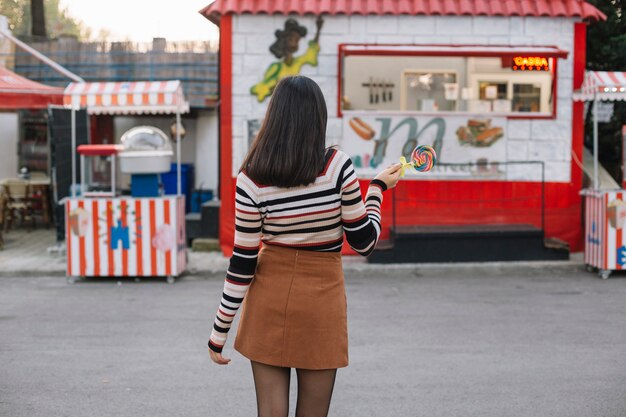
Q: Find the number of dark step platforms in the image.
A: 1